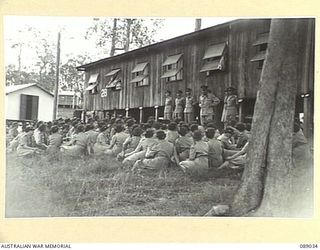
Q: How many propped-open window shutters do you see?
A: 12